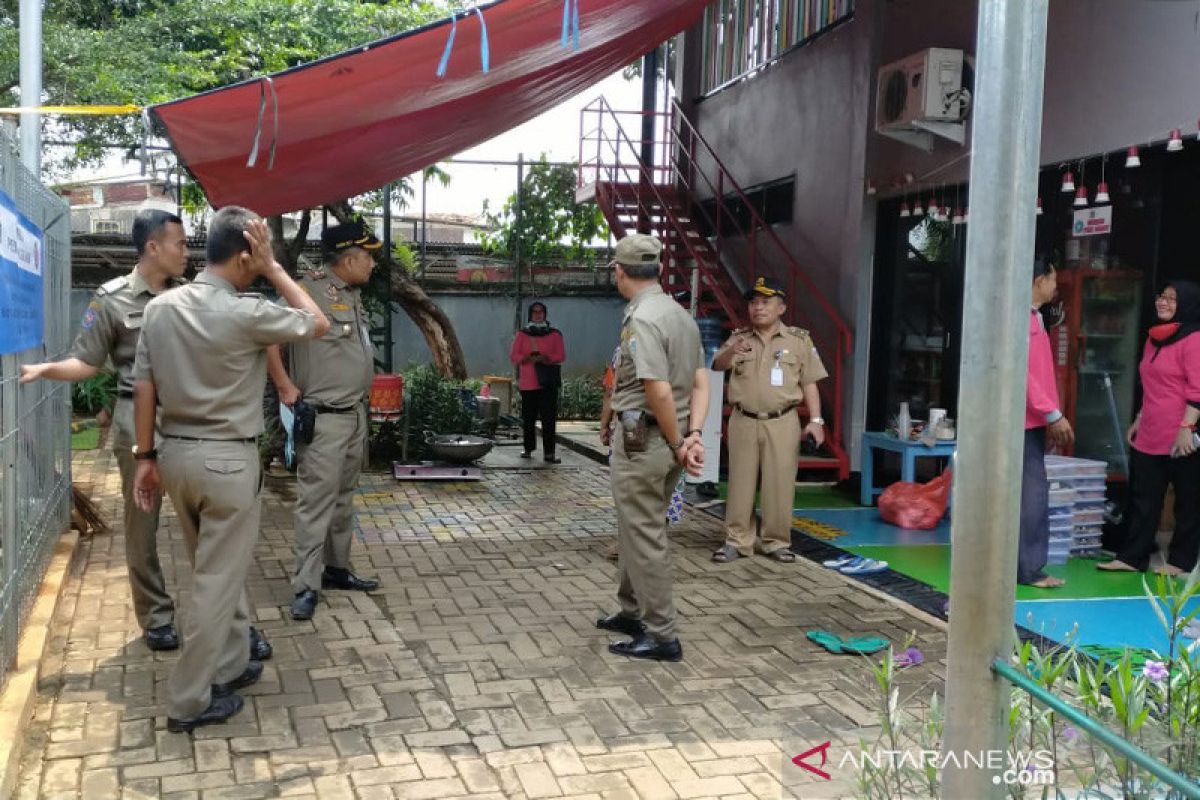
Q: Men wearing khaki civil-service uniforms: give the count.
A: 5